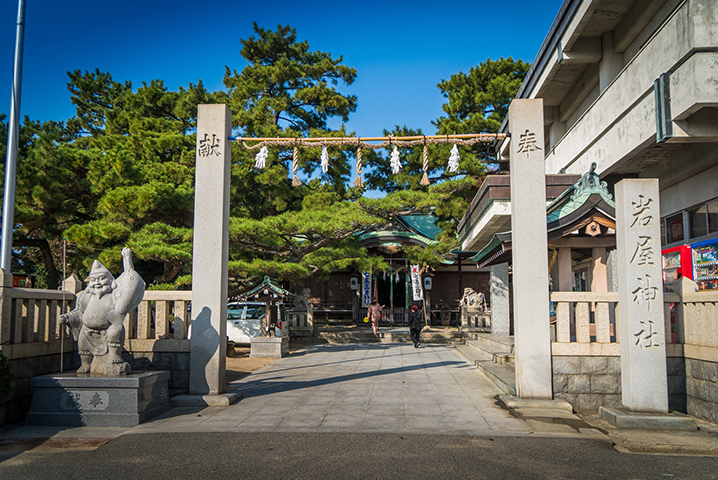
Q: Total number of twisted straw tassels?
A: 3